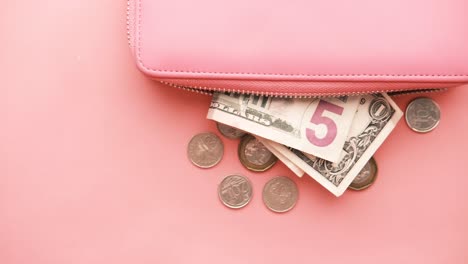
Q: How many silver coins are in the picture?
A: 5